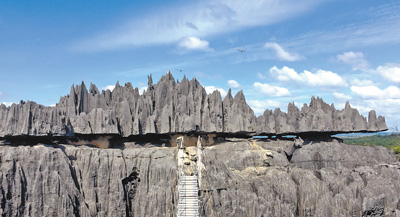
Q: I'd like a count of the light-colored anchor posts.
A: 2